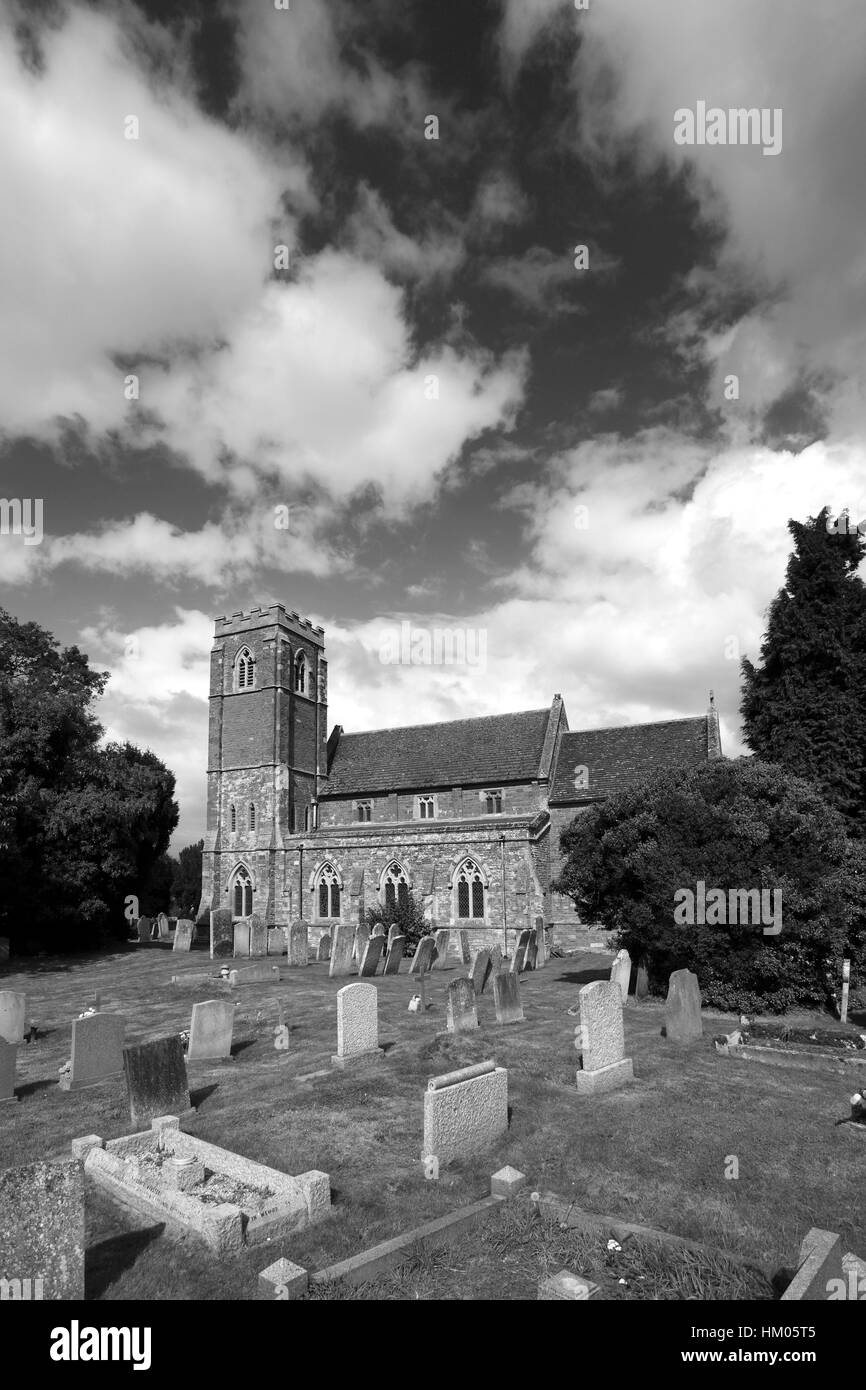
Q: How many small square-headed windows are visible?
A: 3